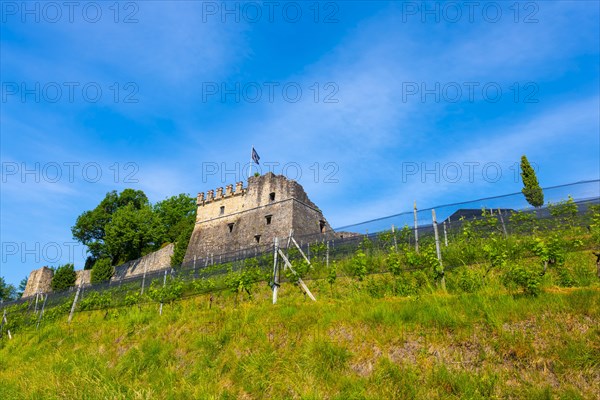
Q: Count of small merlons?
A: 5